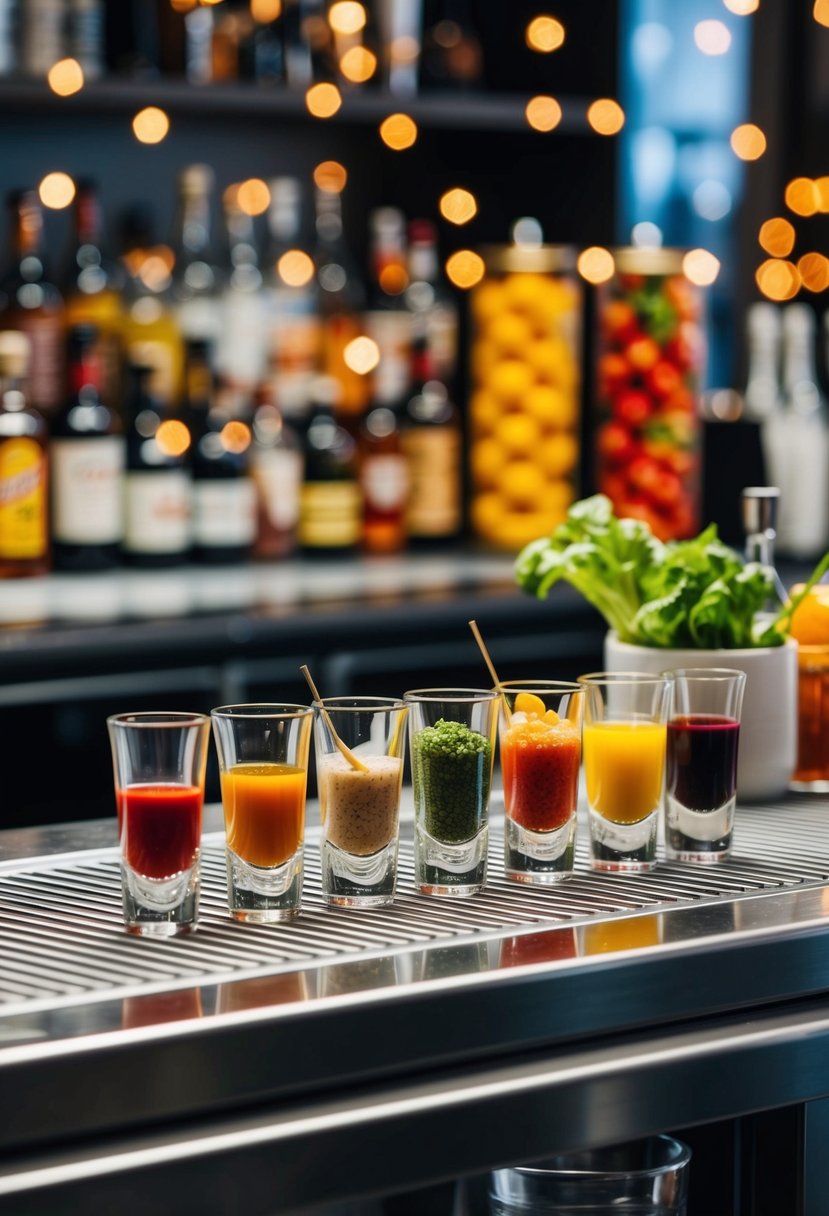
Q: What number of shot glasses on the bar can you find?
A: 7